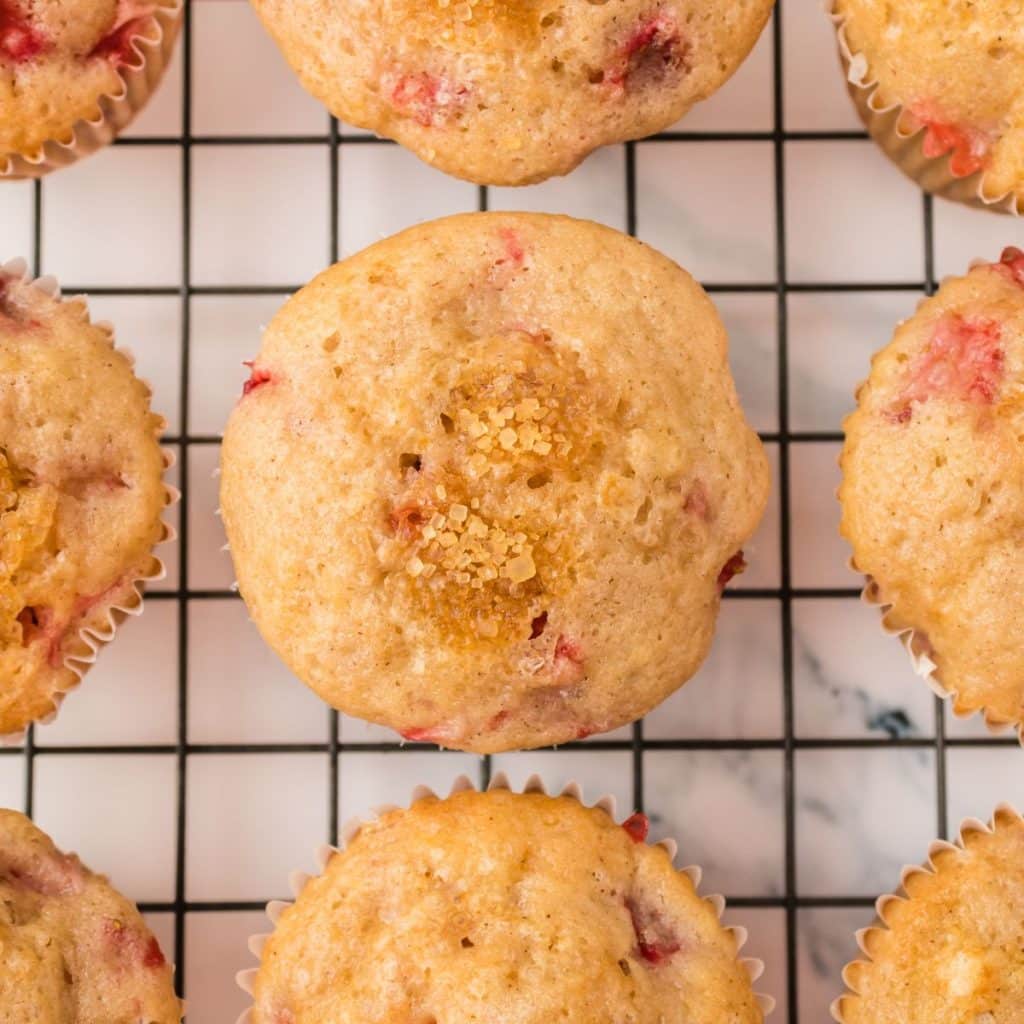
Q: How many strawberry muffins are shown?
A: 9